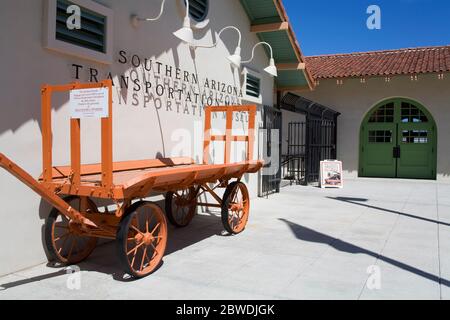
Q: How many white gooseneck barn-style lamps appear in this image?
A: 3